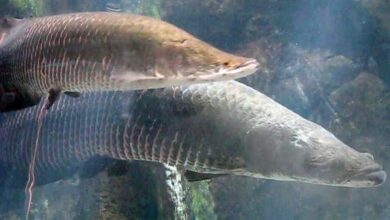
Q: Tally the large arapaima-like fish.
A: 2